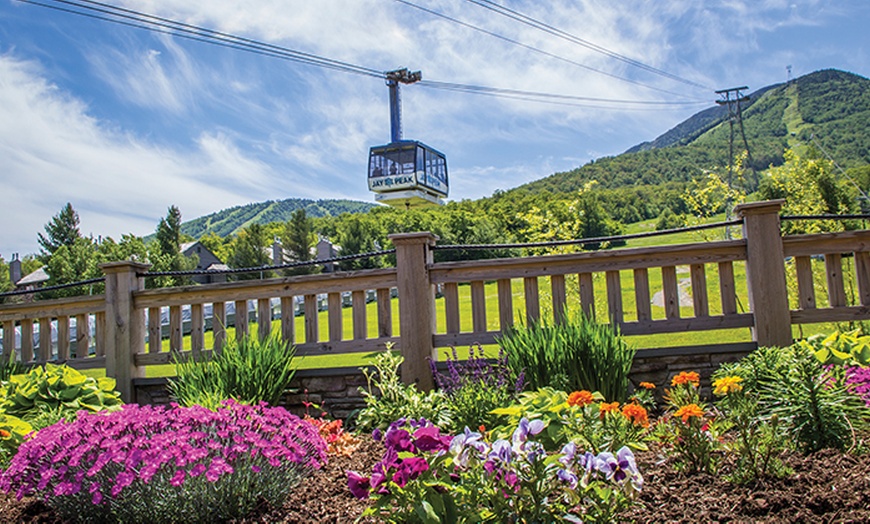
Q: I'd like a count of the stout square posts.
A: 3